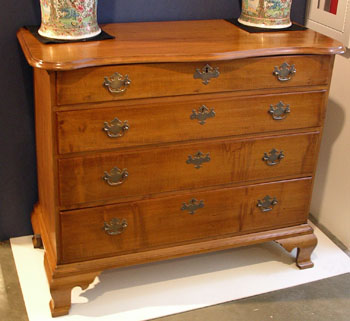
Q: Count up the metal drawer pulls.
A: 8